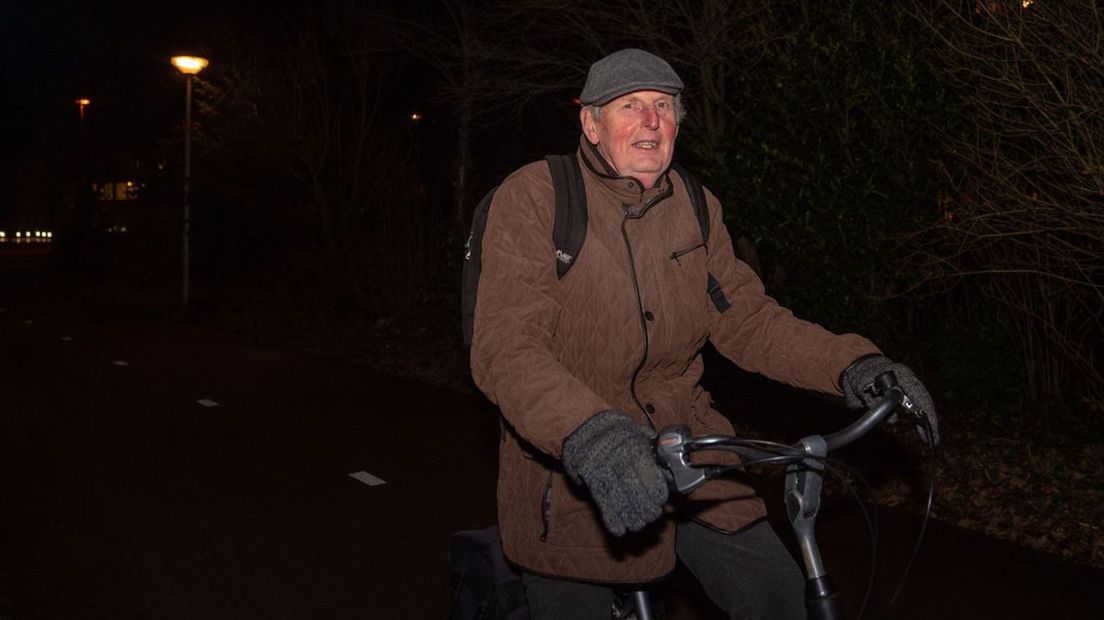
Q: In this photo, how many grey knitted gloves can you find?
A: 2